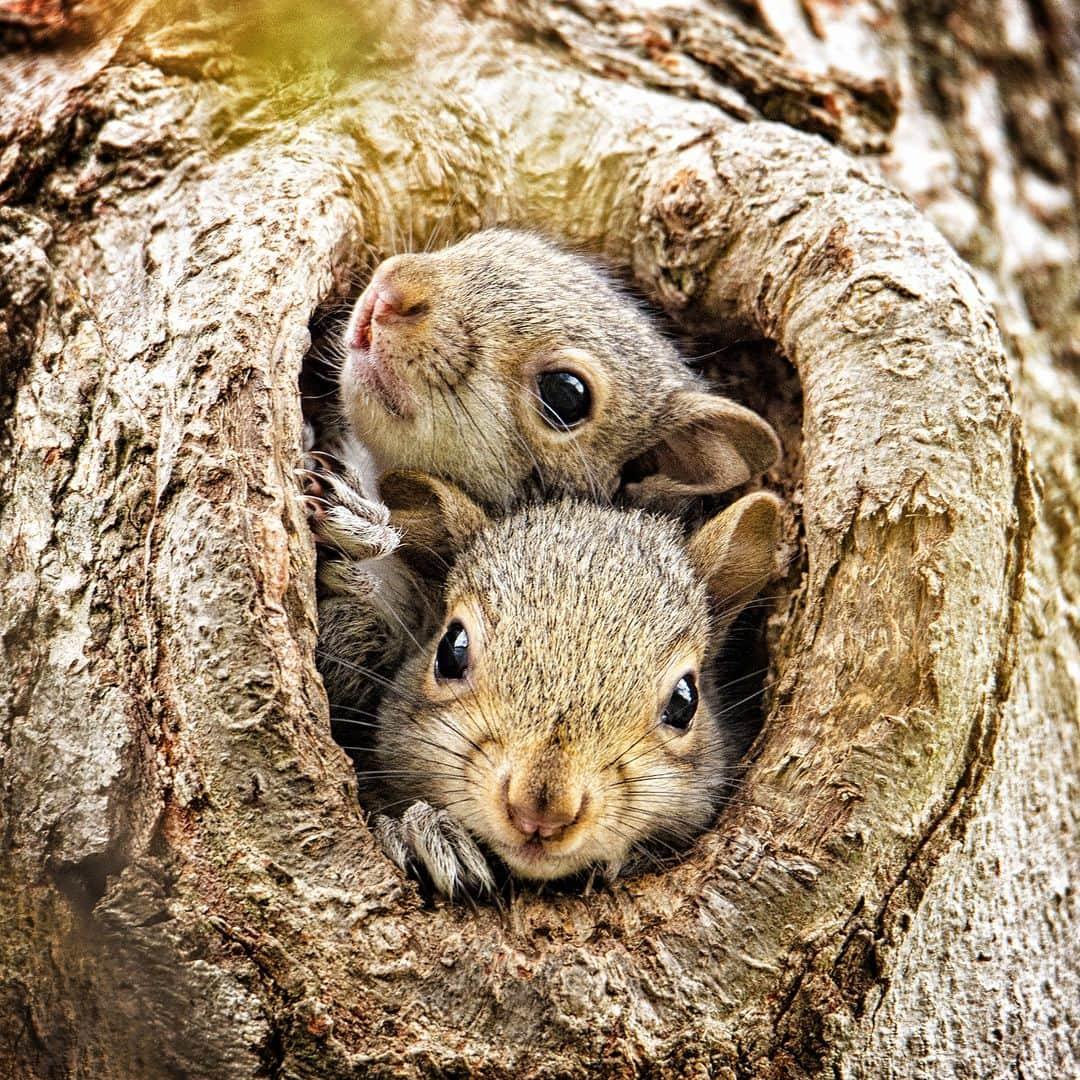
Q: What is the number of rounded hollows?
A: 1